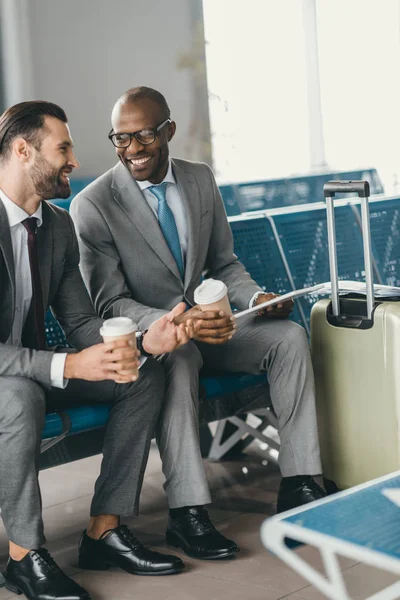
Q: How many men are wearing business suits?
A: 2